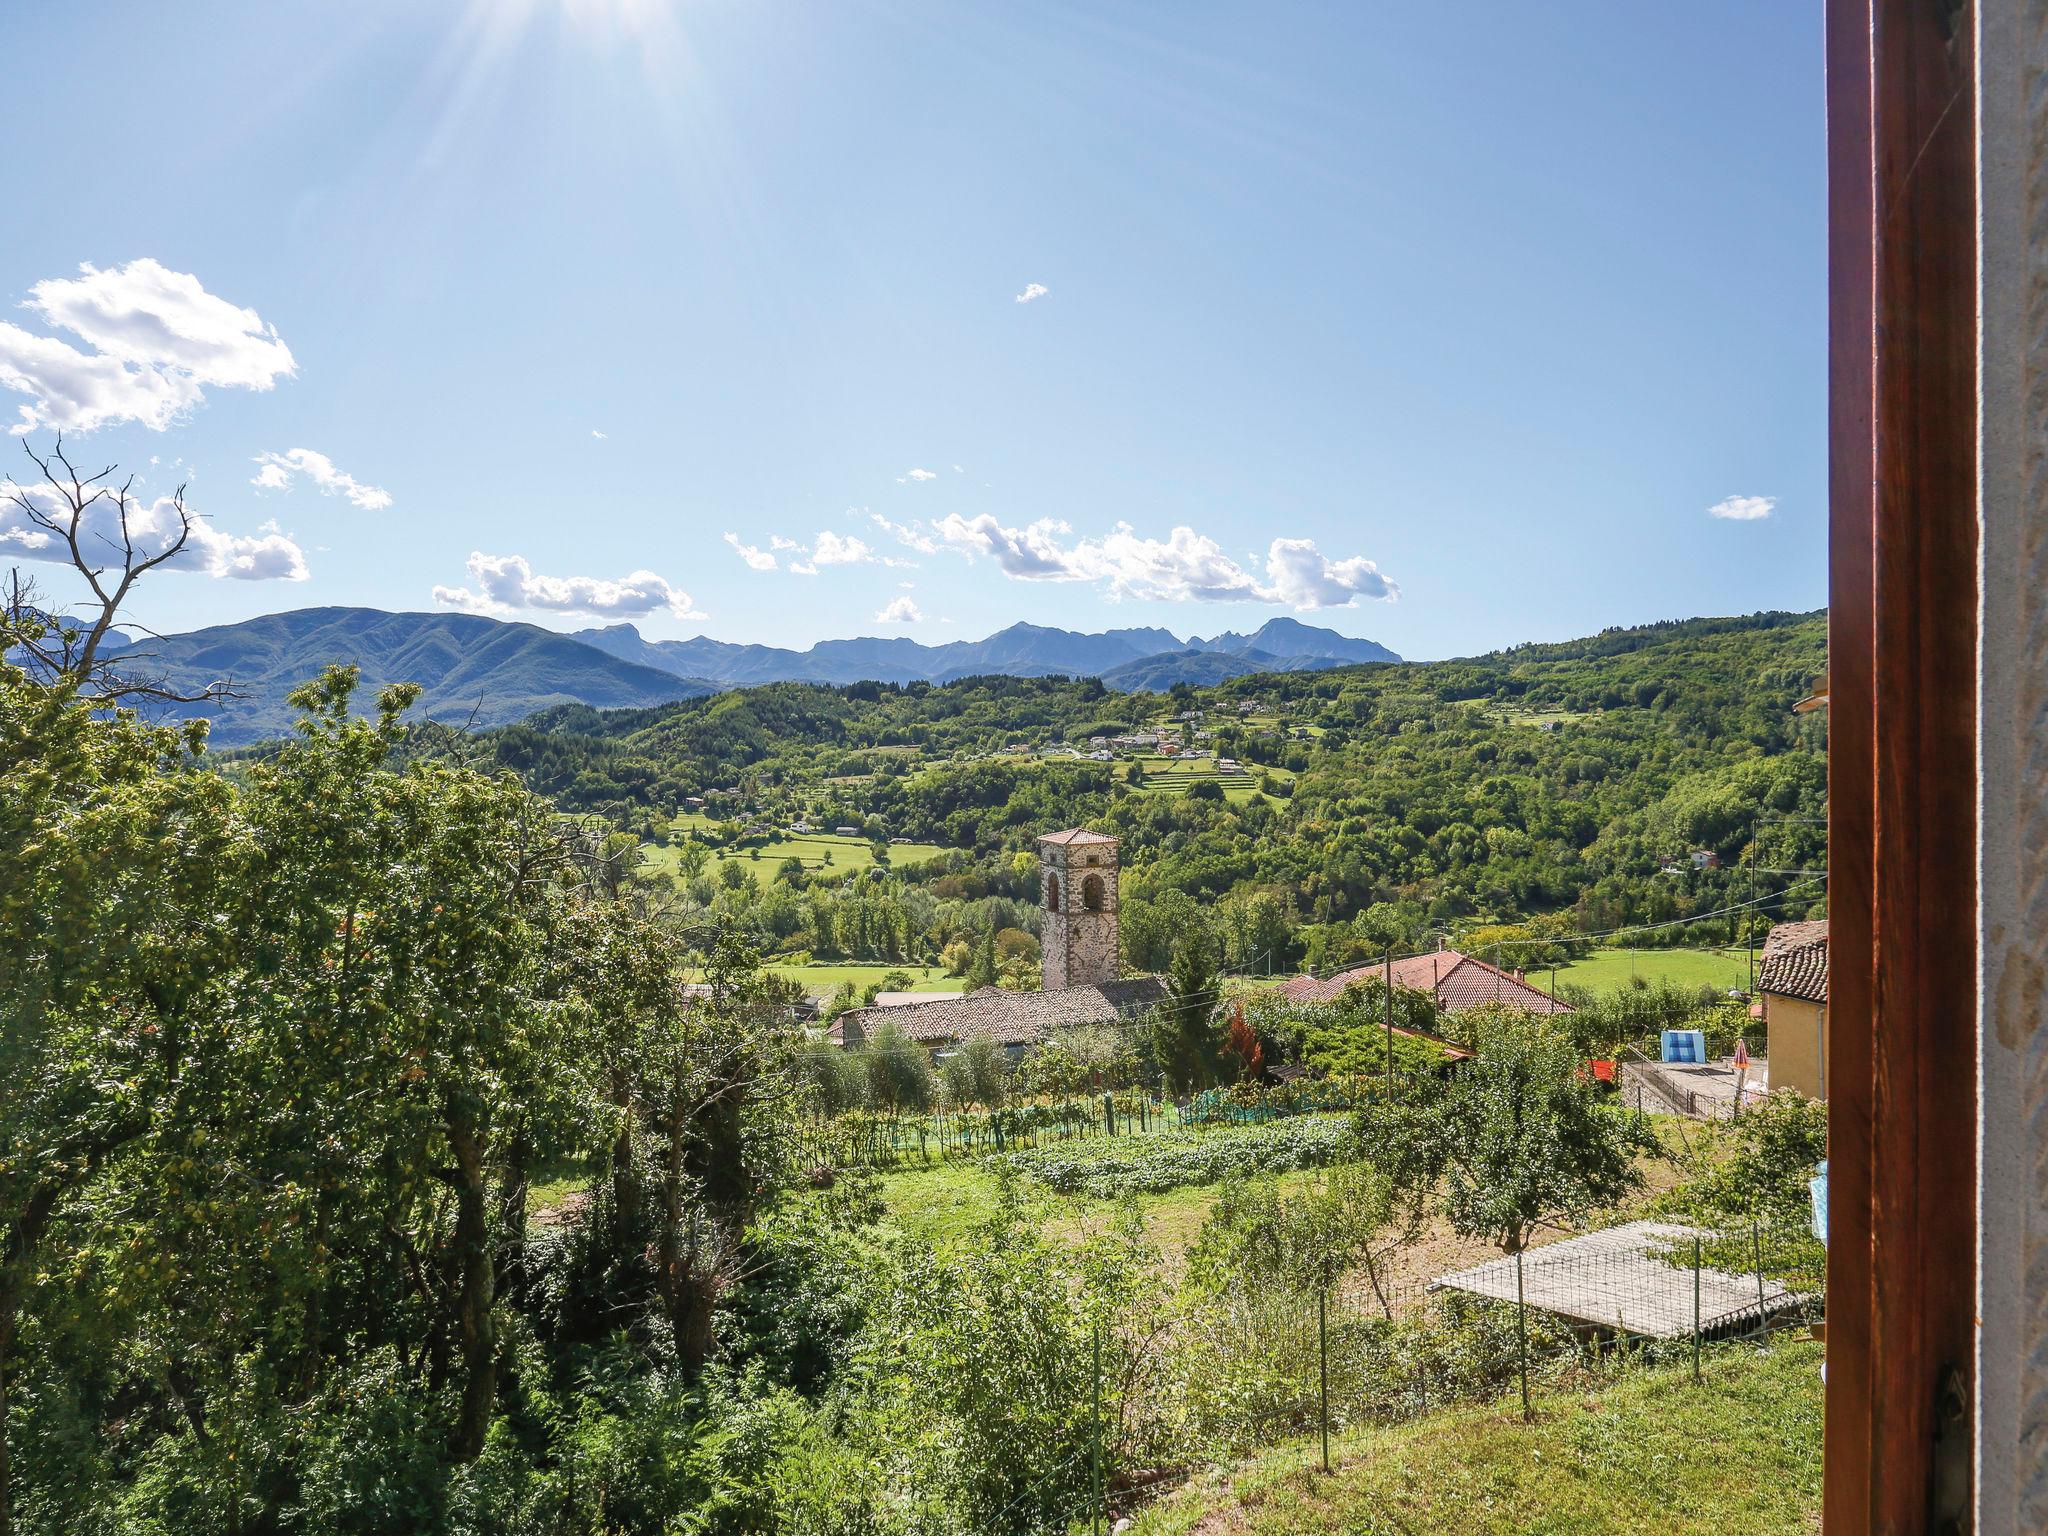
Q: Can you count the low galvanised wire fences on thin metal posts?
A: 1